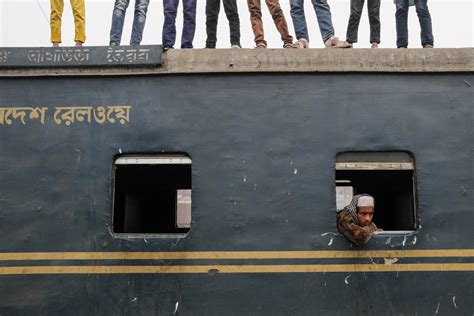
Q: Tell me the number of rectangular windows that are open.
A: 2